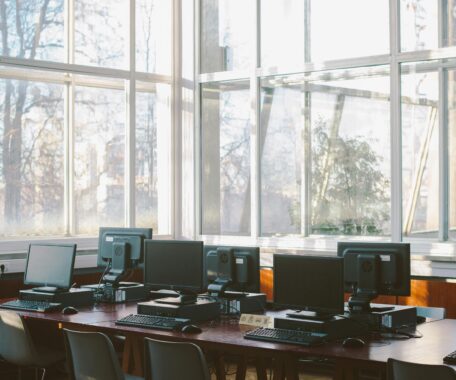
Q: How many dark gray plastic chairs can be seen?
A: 4